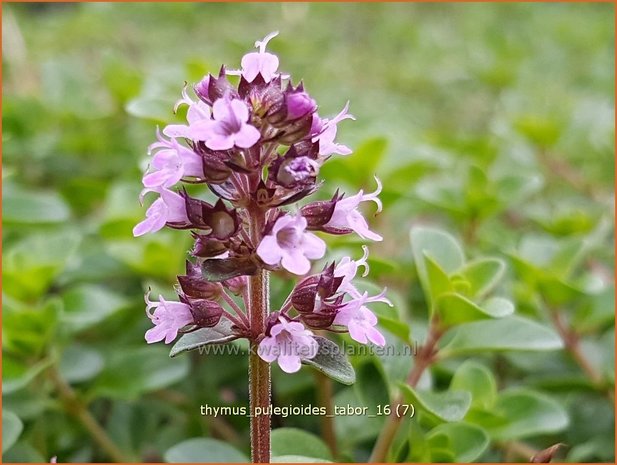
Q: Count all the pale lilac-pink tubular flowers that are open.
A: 12